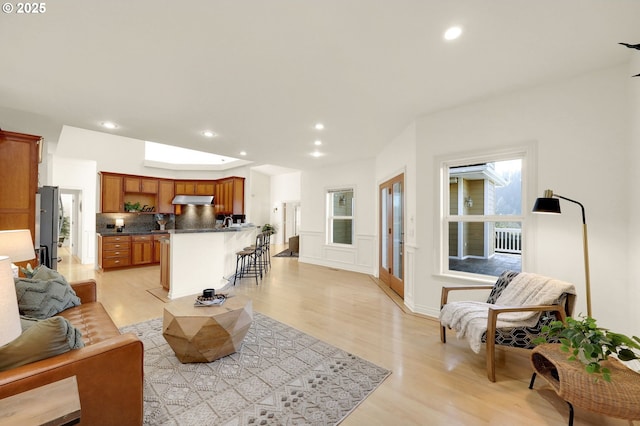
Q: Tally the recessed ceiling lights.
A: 7